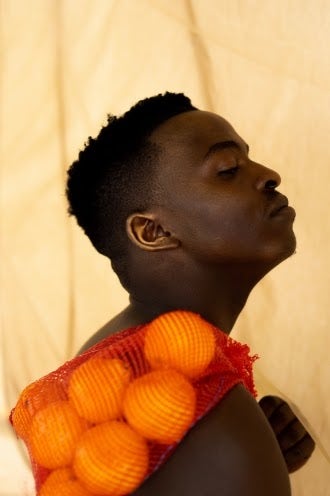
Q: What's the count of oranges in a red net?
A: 7